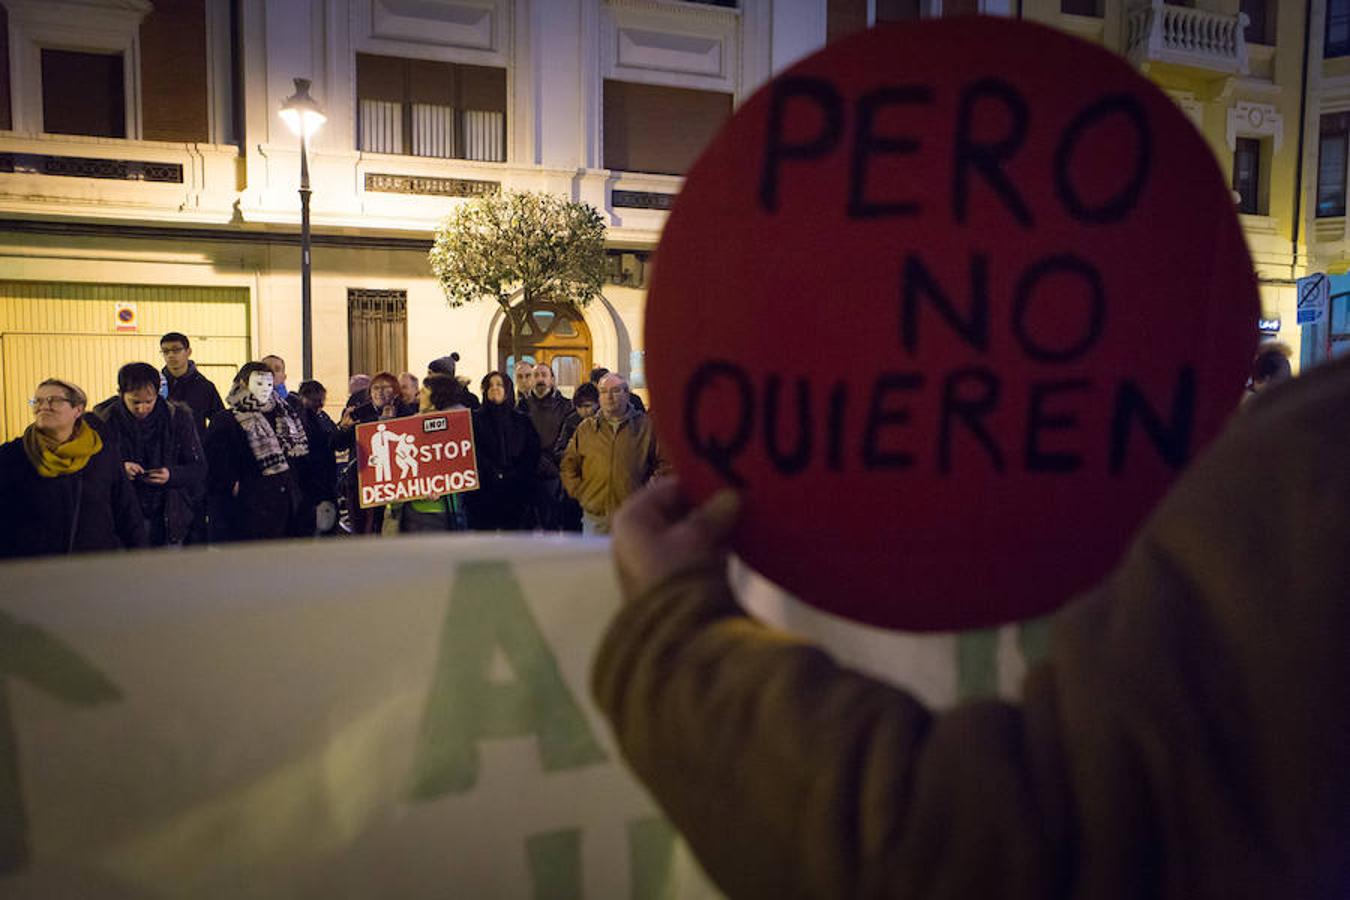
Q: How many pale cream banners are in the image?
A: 1